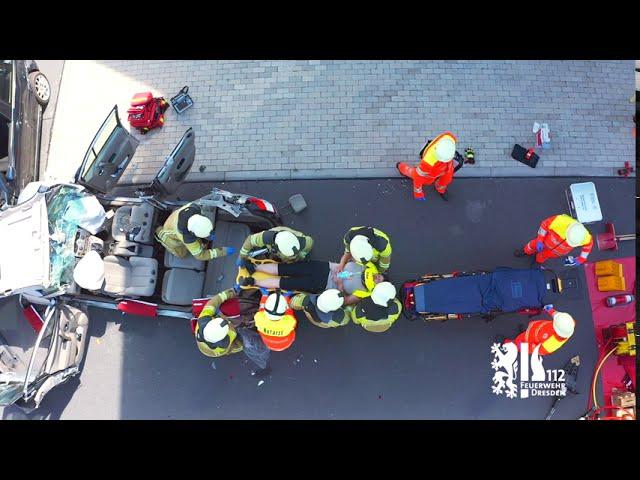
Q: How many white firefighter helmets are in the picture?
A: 10